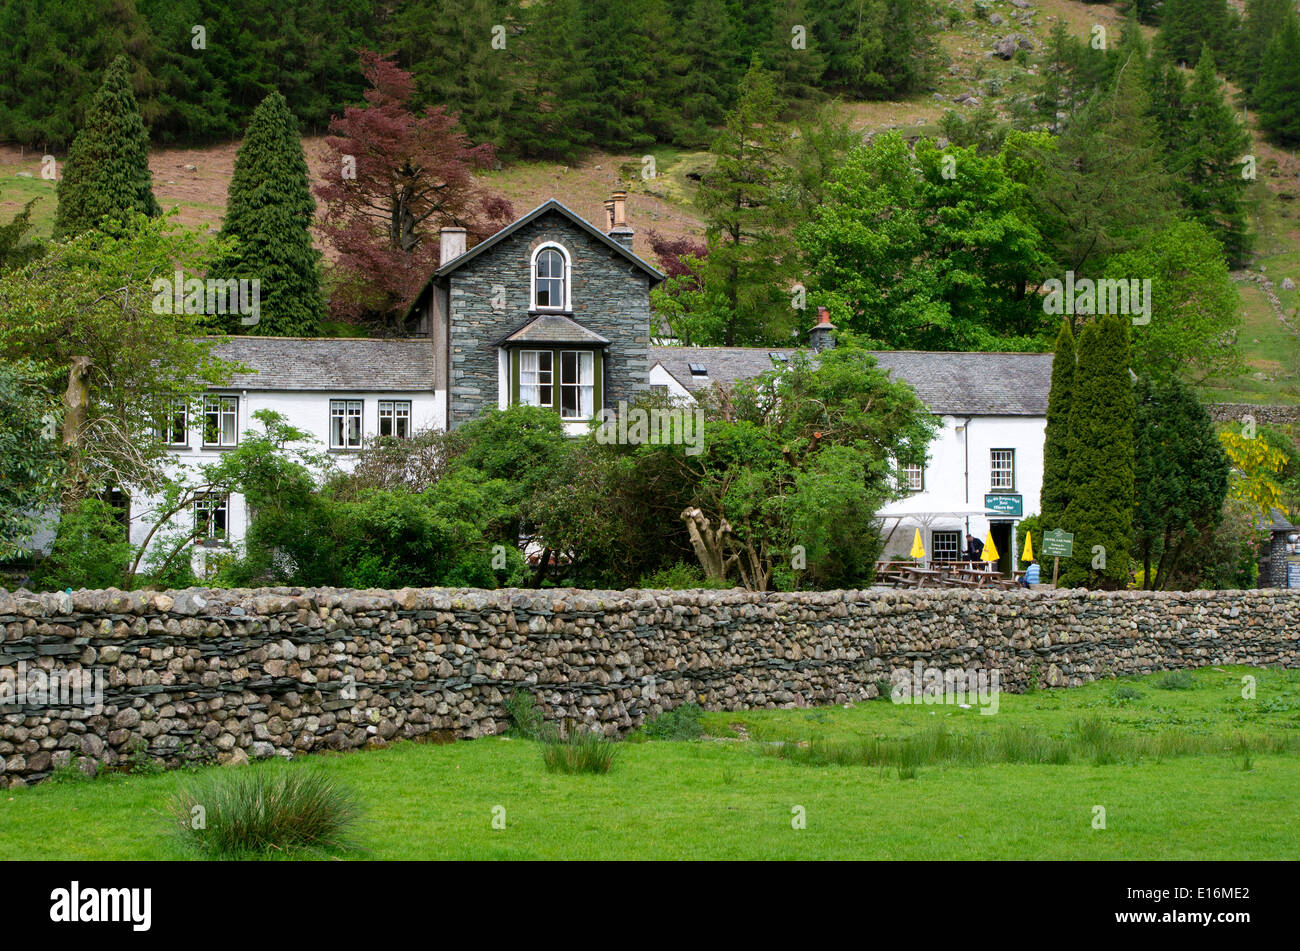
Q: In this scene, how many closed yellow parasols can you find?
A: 3